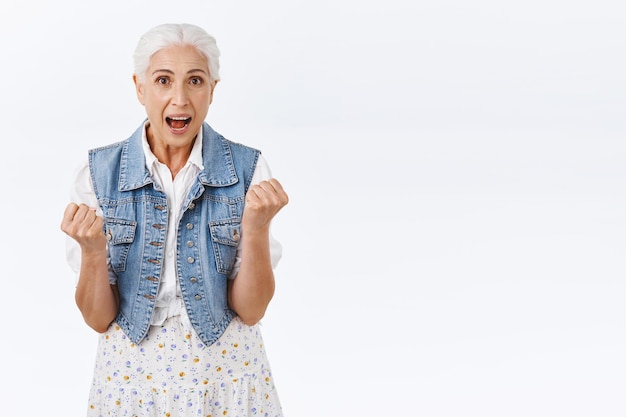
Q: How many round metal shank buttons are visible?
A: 8